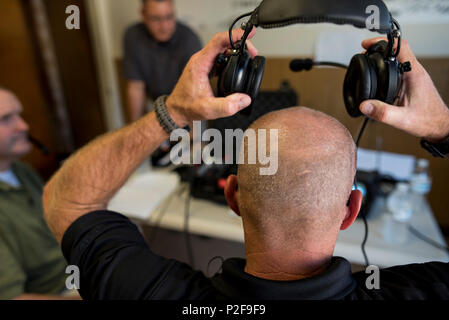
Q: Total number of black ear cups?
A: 2